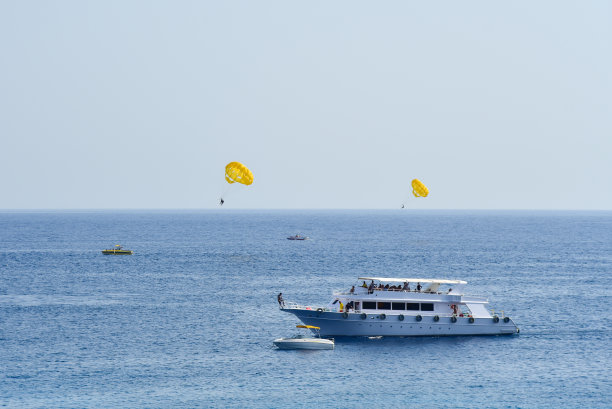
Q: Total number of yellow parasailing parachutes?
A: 2